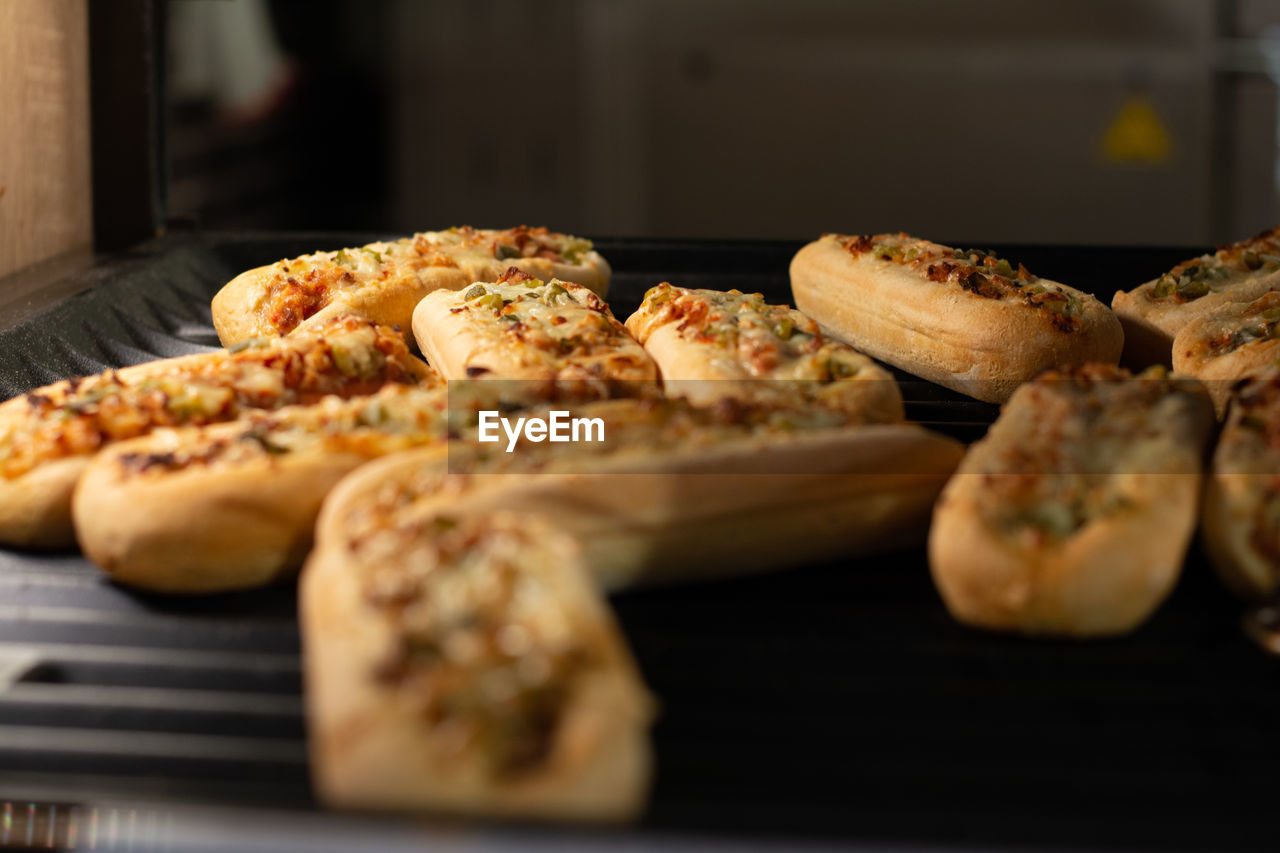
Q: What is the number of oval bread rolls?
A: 12